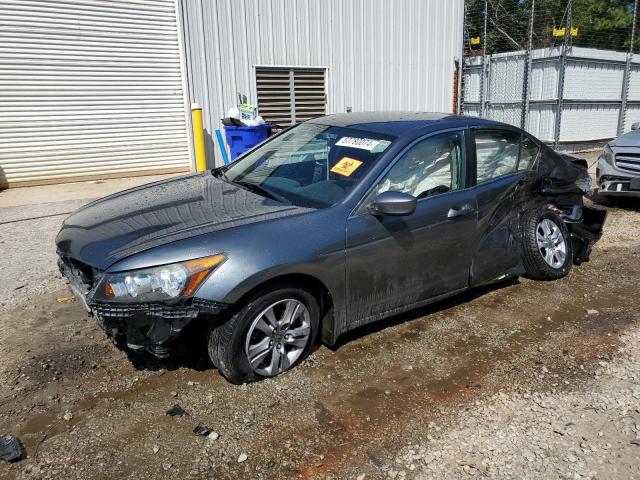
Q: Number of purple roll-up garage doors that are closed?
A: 0